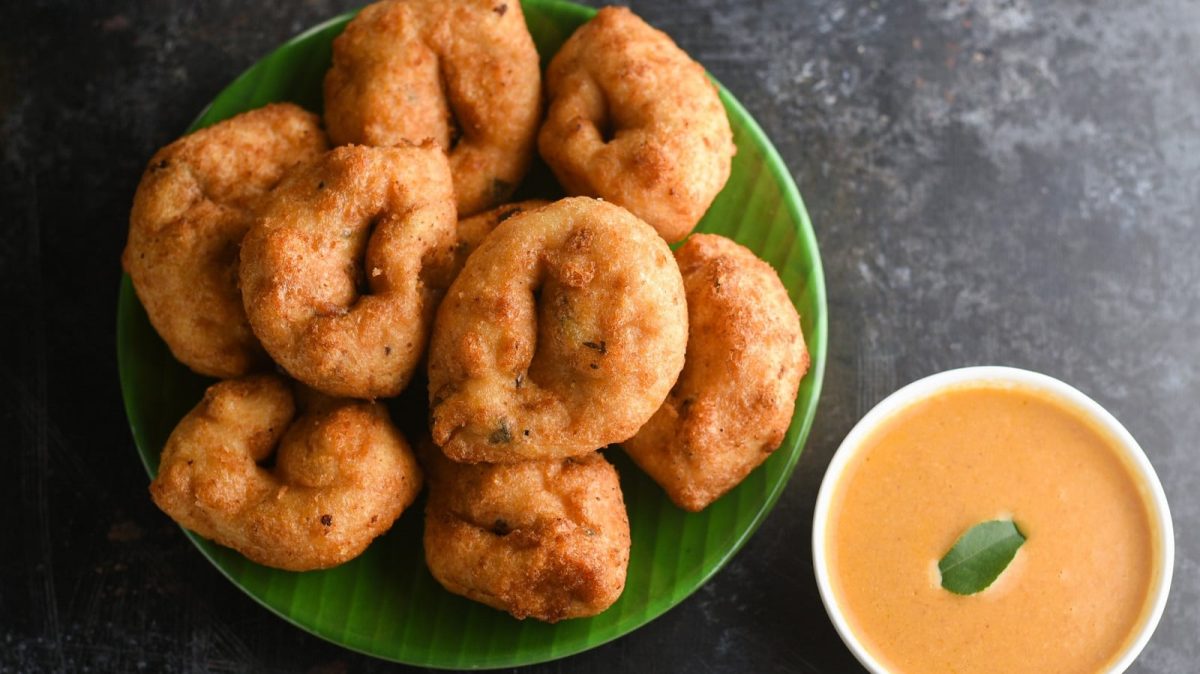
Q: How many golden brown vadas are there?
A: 9